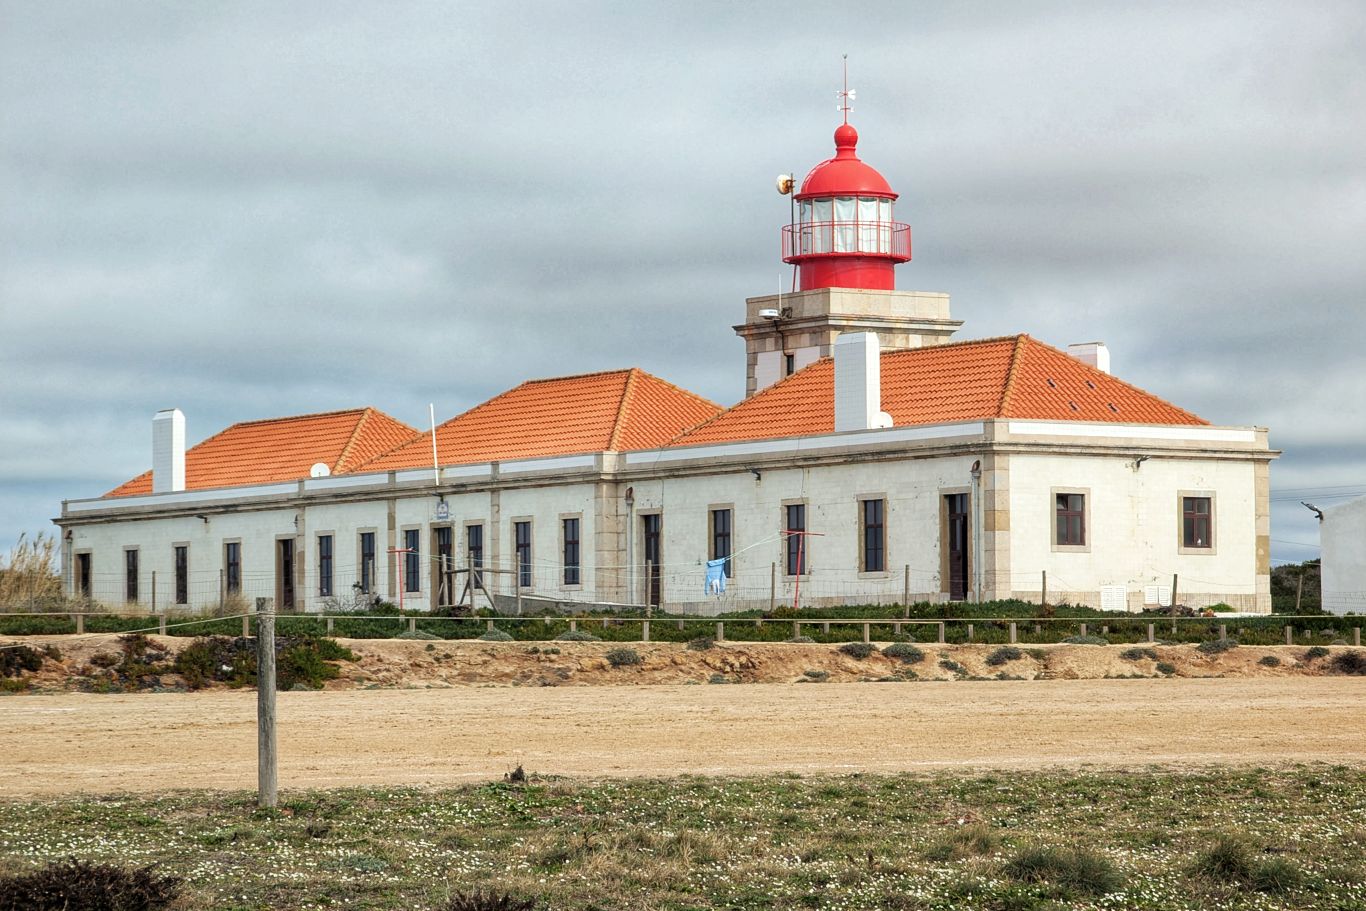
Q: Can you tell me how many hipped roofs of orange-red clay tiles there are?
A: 3